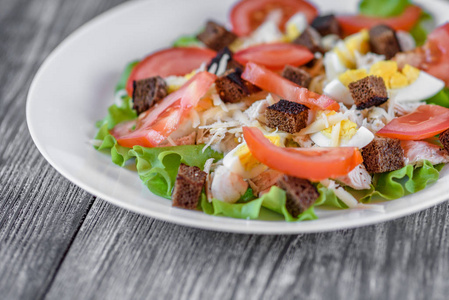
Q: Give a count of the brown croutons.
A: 14